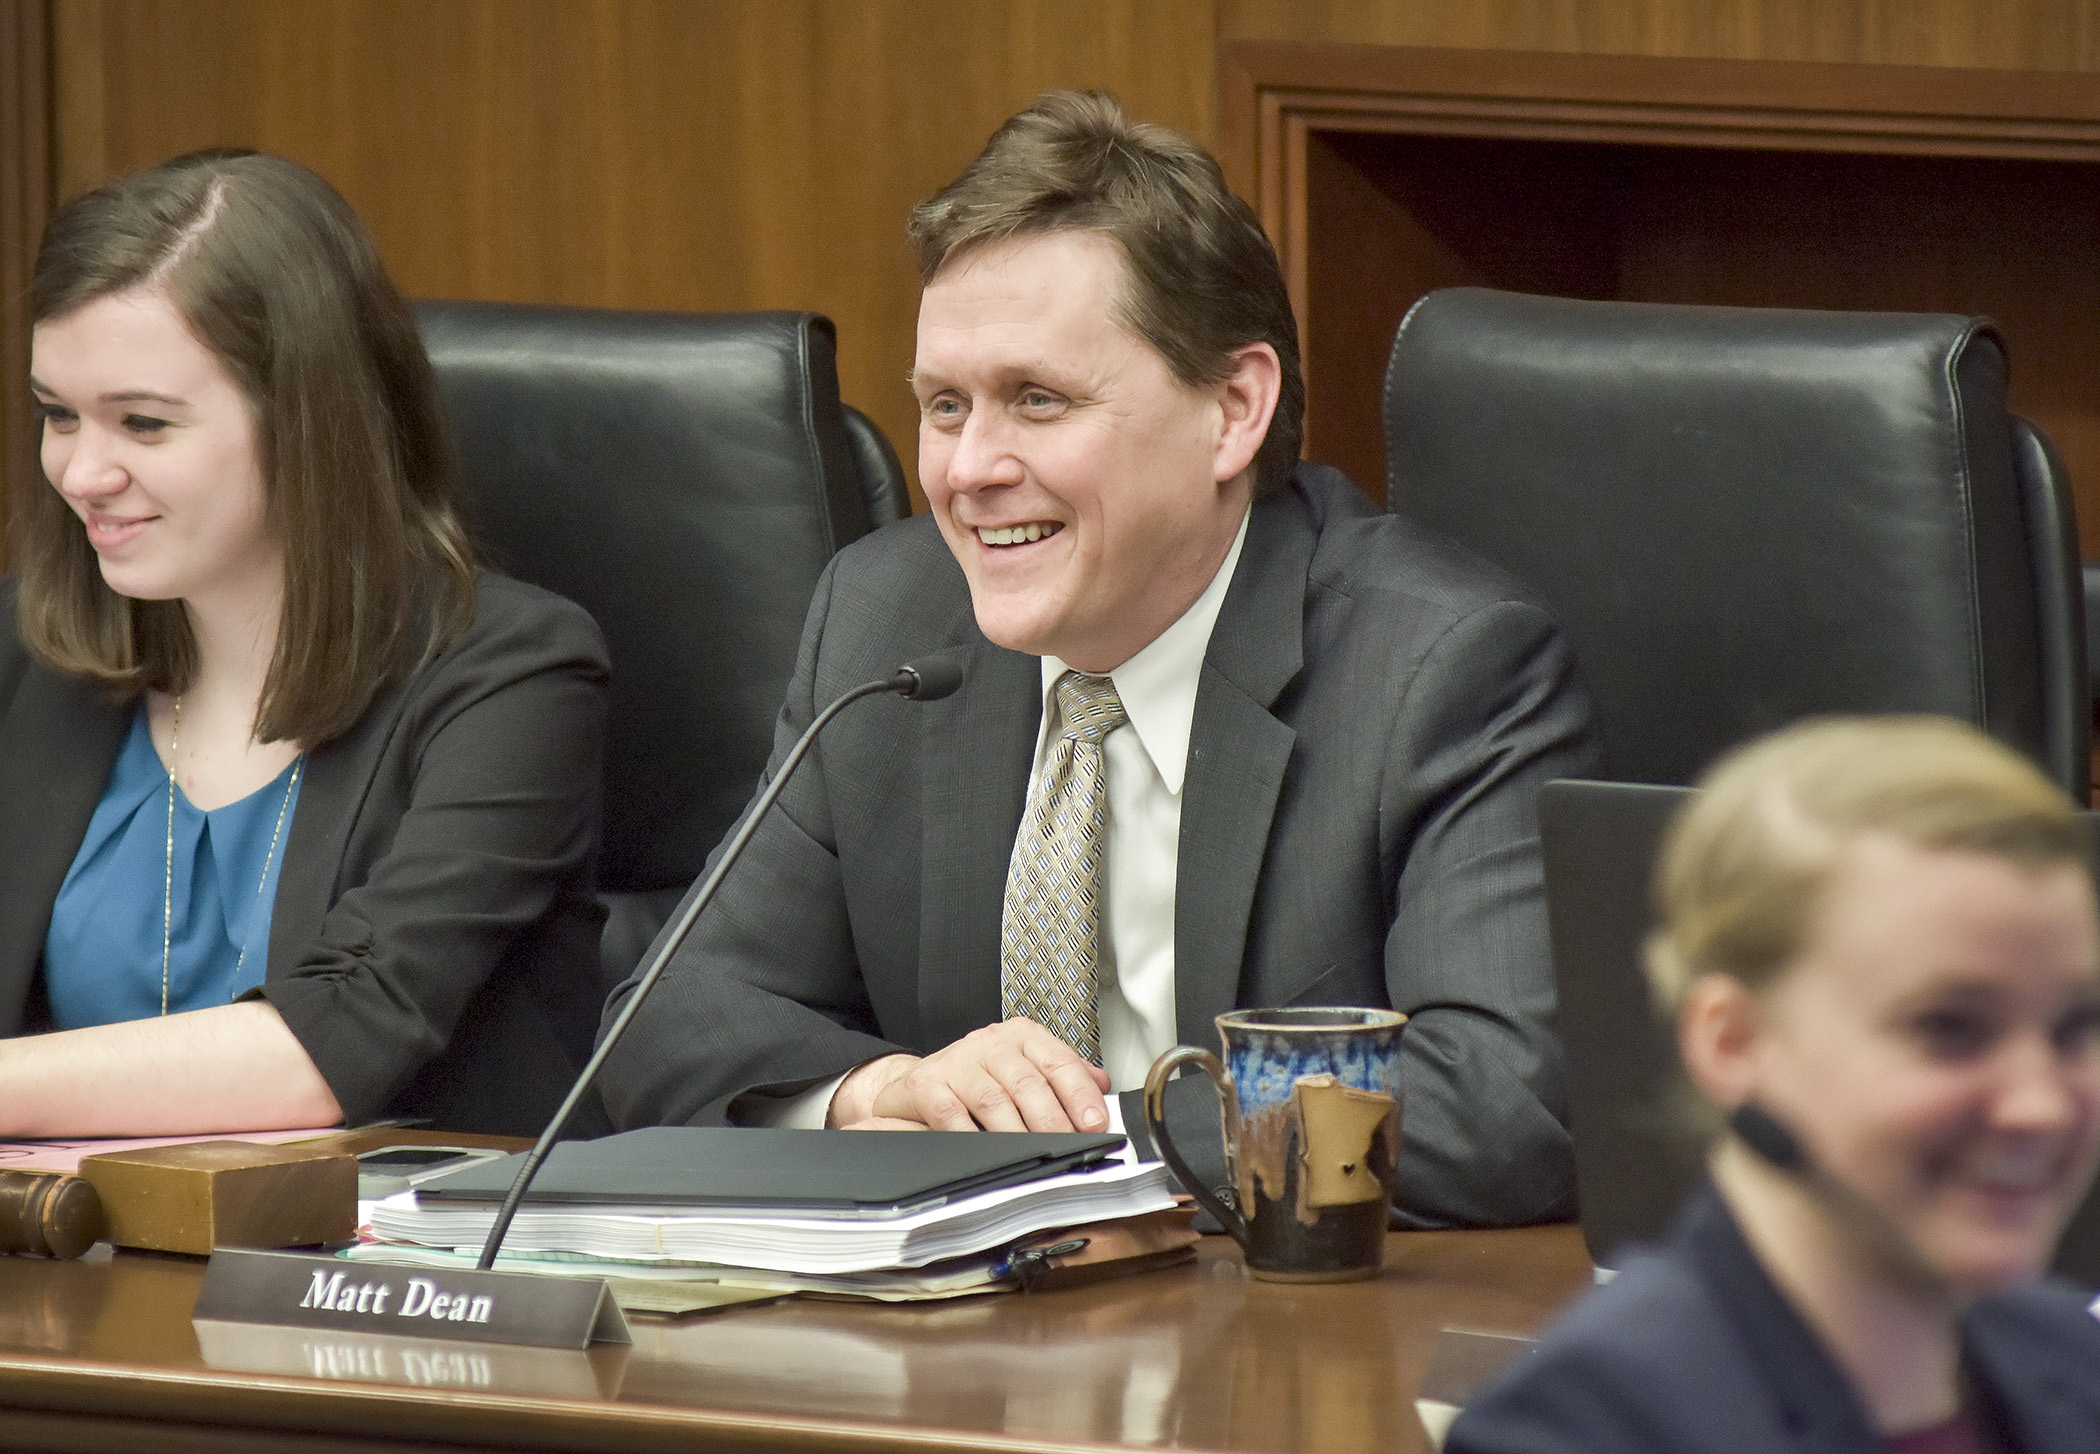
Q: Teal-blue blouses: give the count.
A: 1